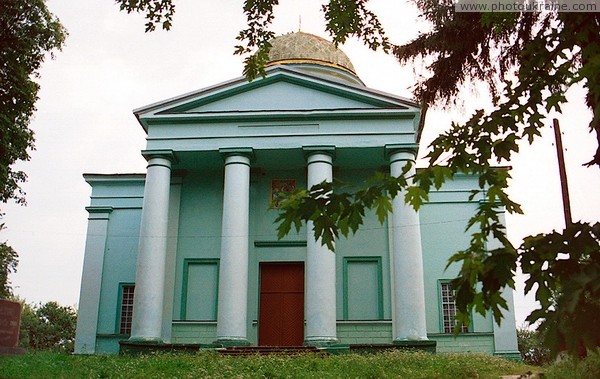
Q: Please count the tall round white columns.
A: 4